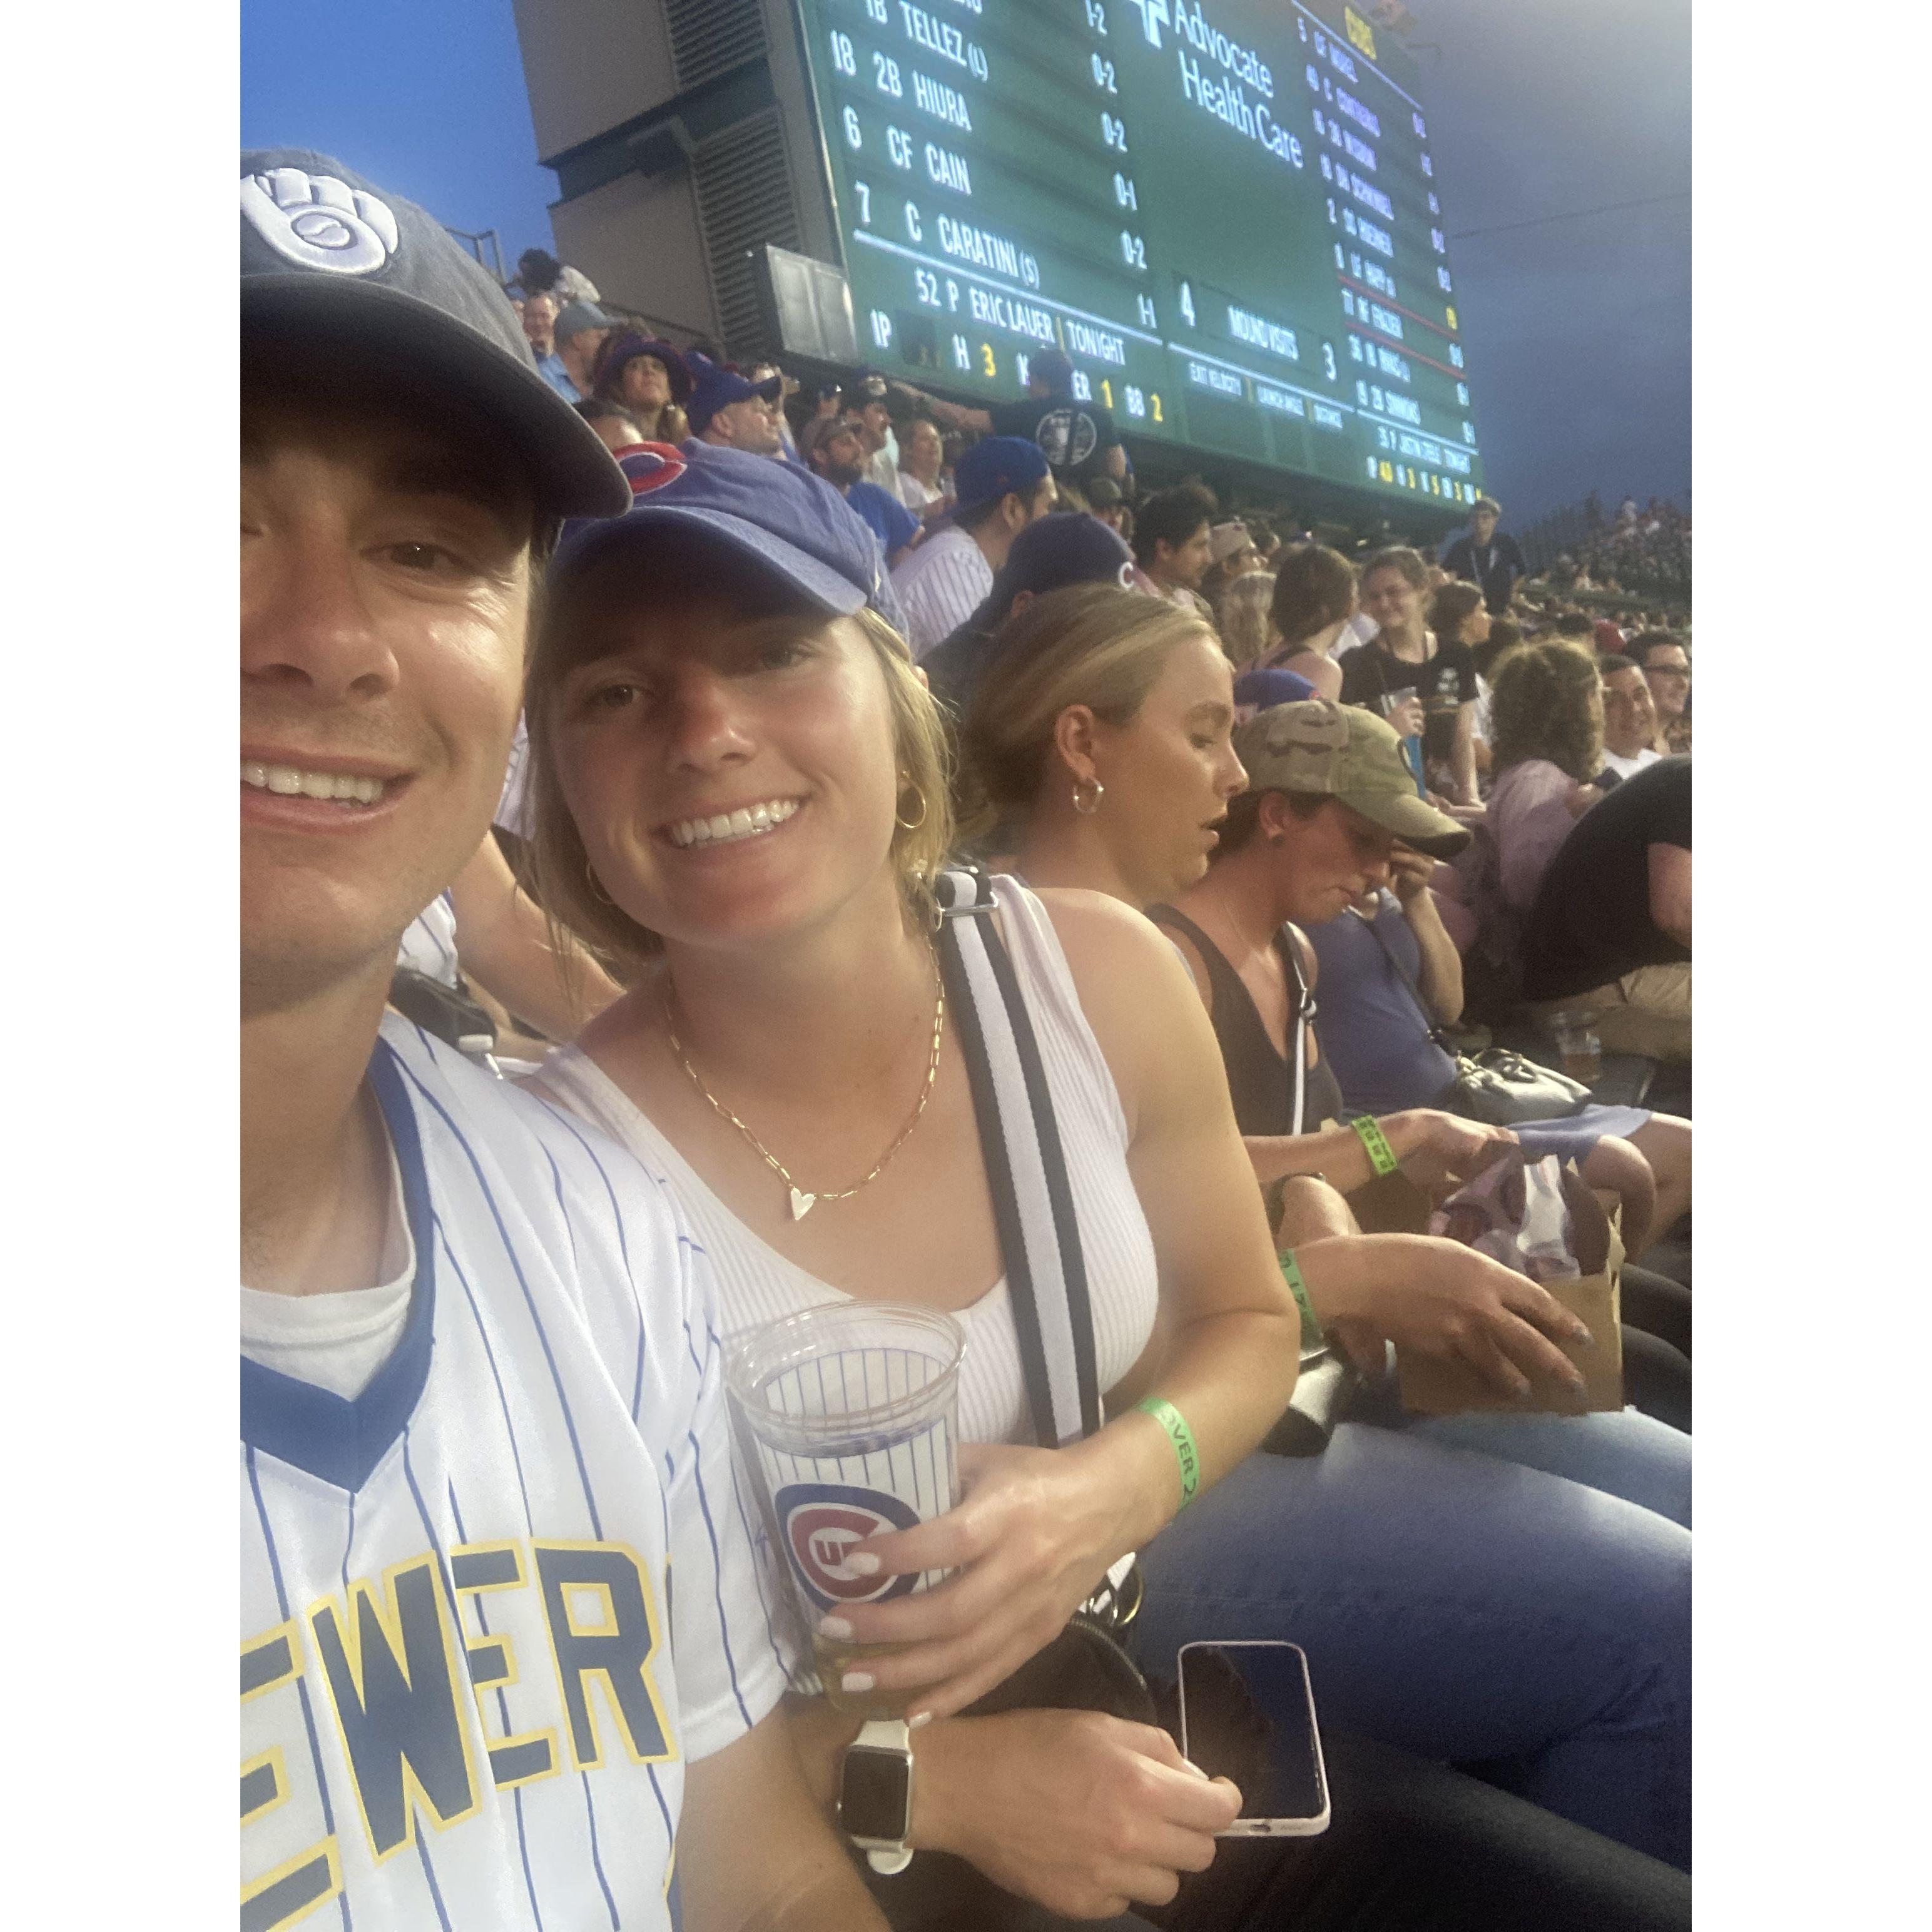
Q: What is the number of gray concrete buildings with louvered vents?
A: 1